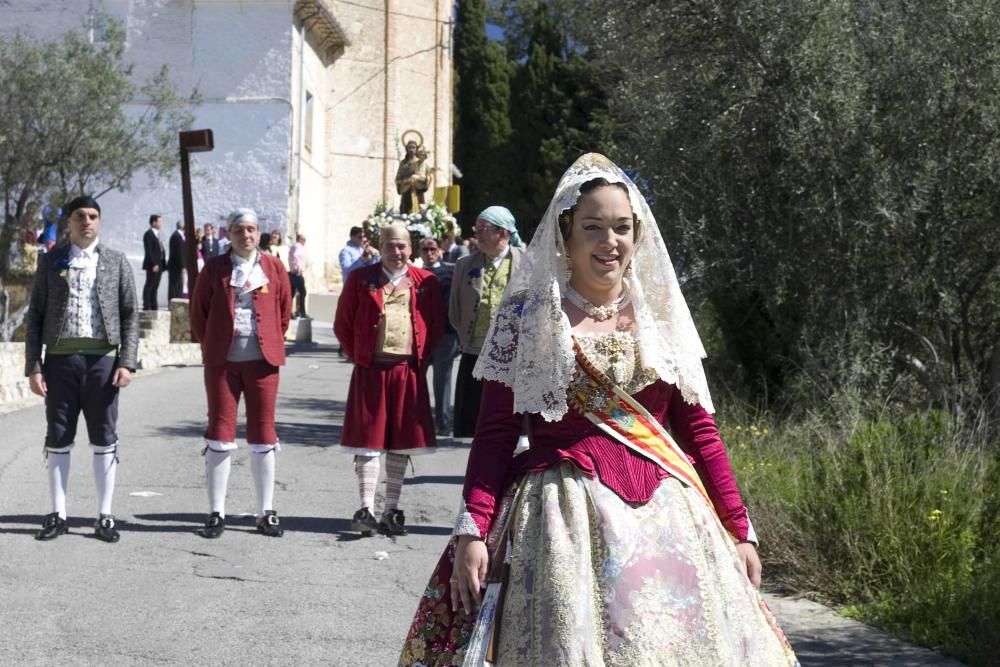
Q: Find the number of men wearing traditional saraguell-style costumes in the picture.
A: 4